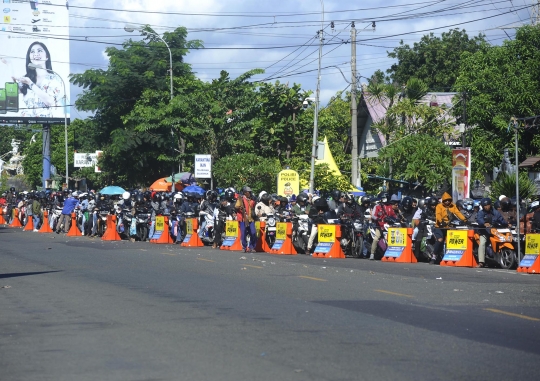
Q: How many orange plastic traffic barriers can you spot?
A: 15